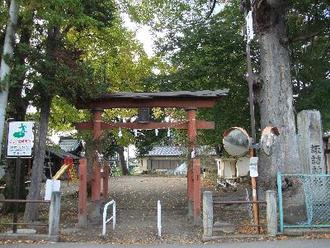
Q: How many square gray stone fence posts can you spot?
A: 3